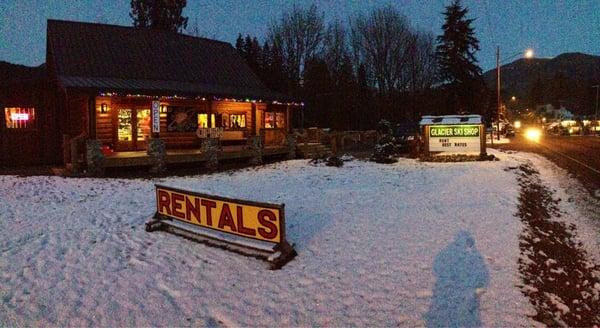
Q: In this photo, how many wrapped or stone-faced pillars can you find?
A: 5